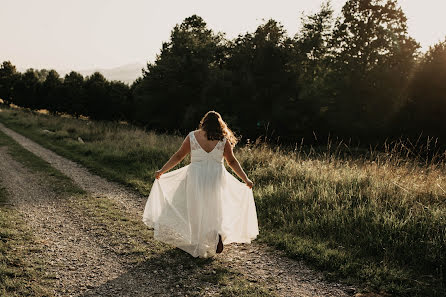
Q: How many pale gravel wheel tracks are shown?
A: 2